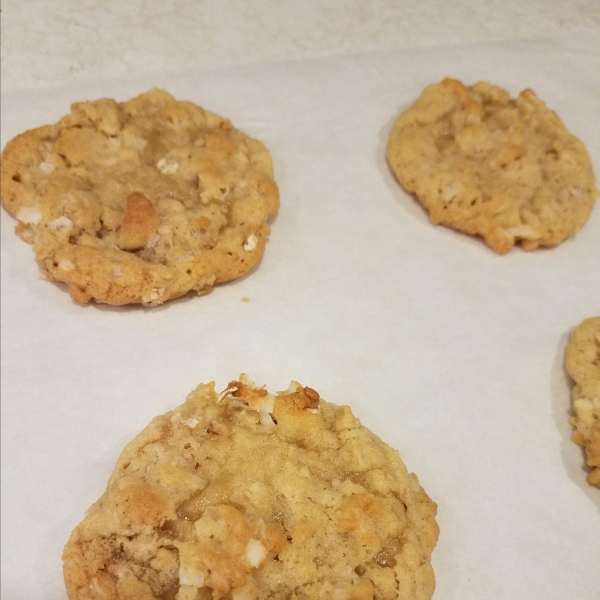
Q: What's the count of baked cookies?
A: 4